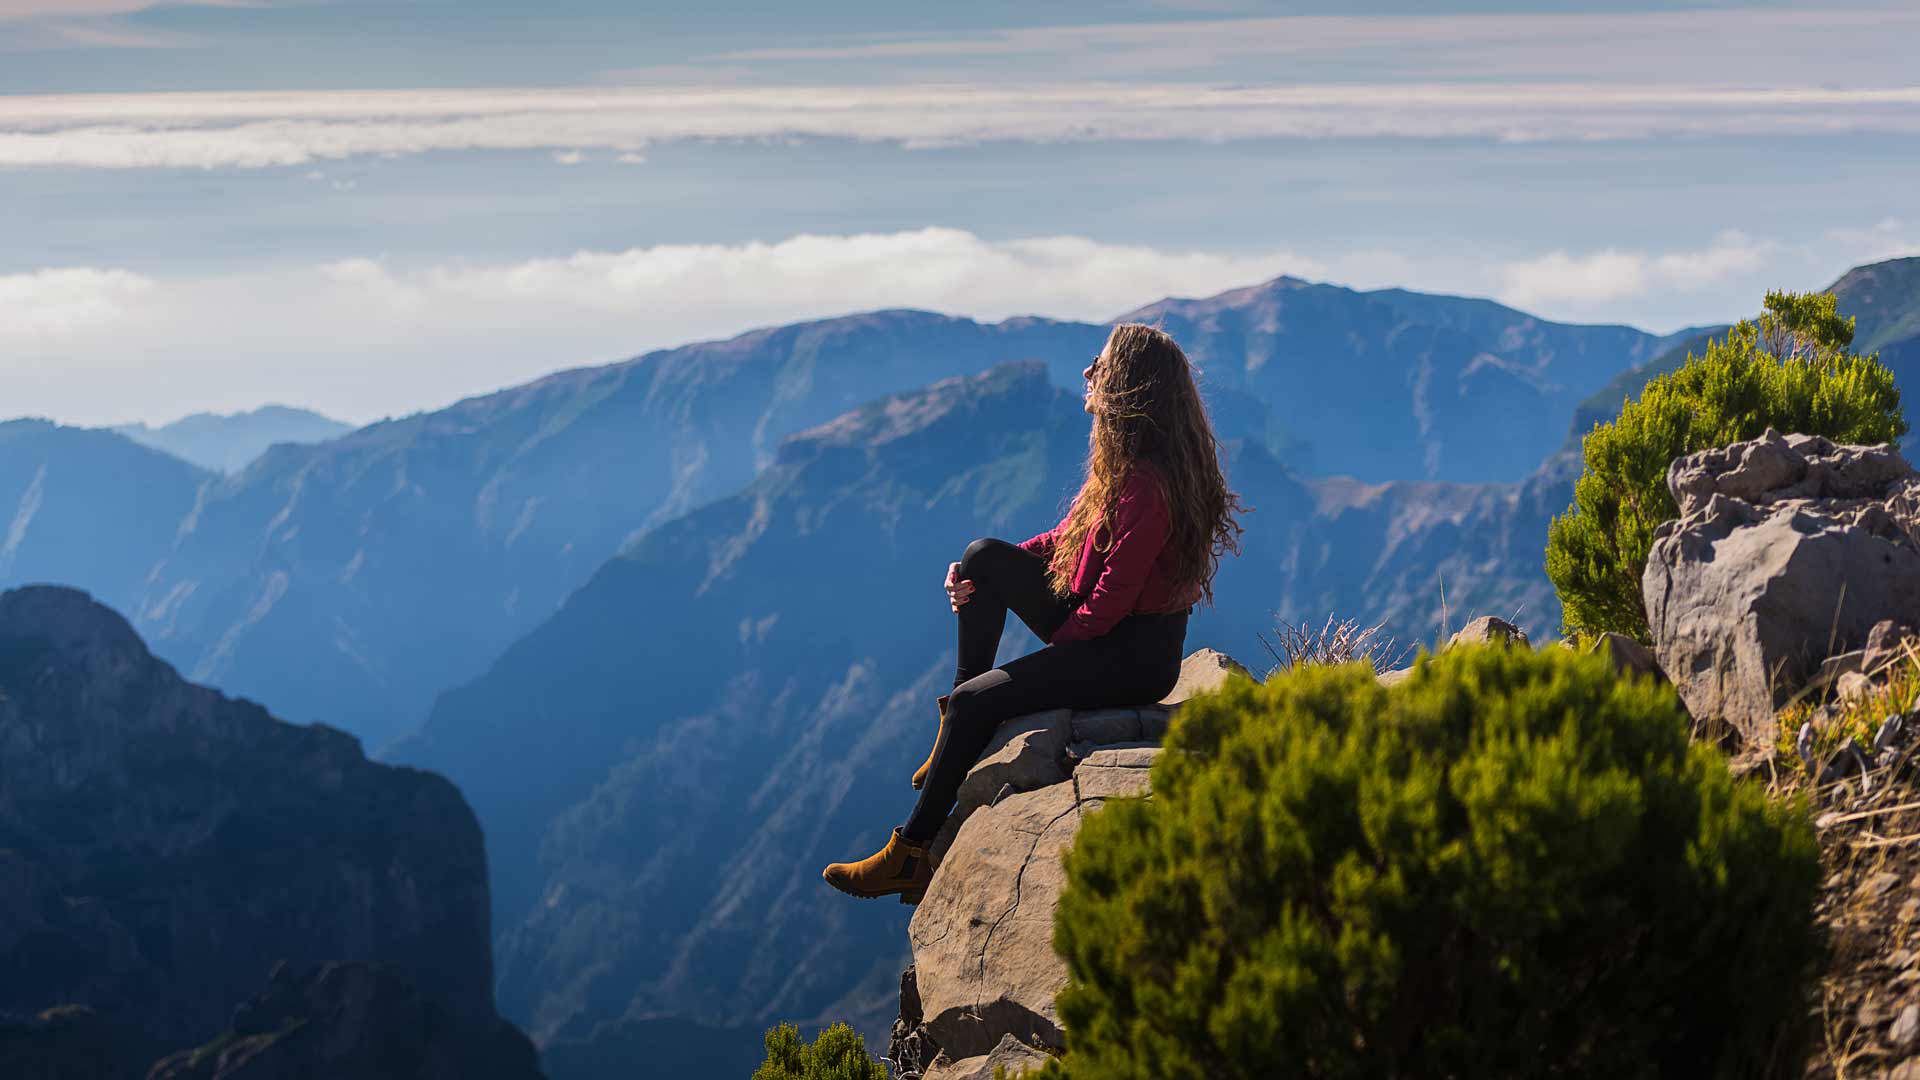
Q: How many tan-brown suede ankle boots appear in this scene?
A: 2